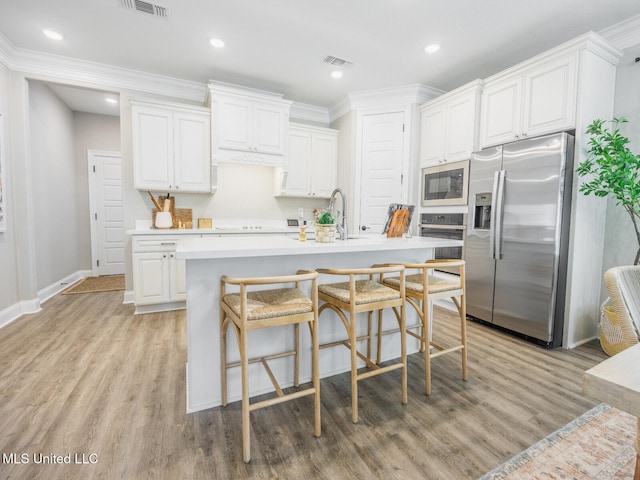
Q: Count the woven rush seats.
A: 3